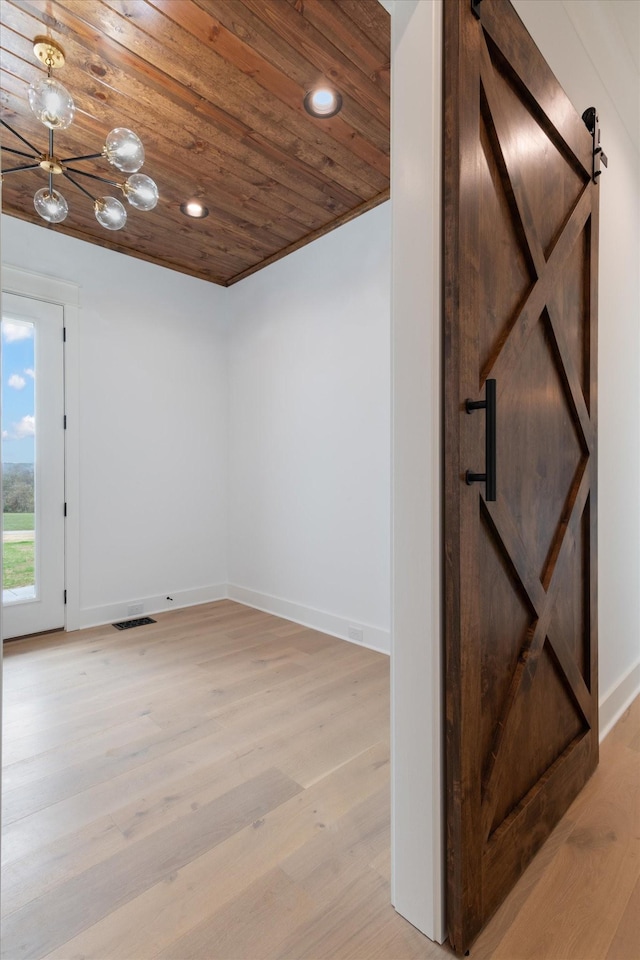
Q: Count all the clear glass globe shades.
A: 5